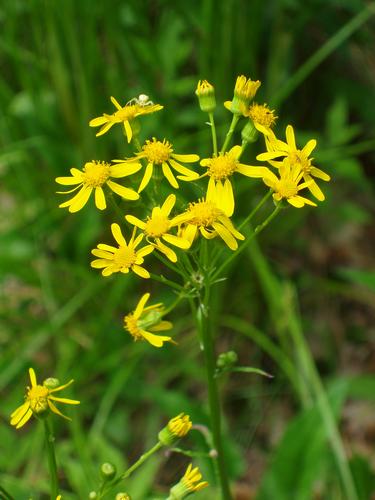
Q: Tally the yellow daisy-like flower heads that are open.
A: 12